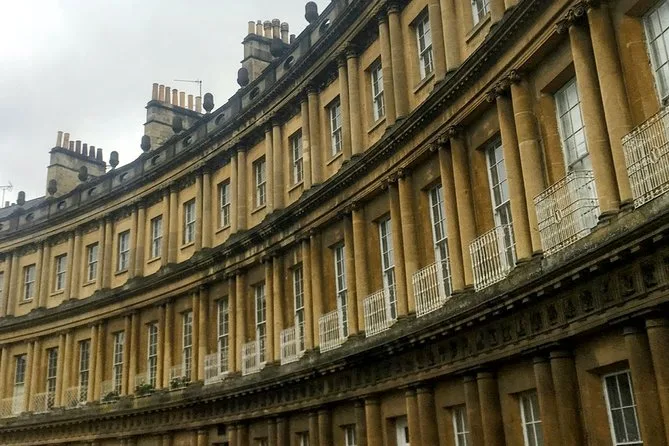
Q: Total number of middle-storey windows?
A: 15